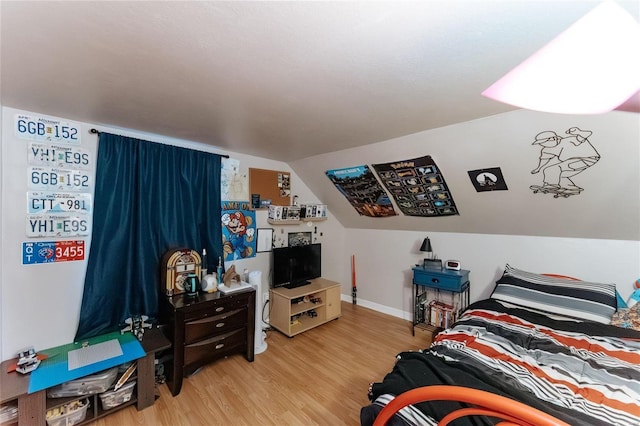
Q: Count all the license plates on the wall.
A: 6